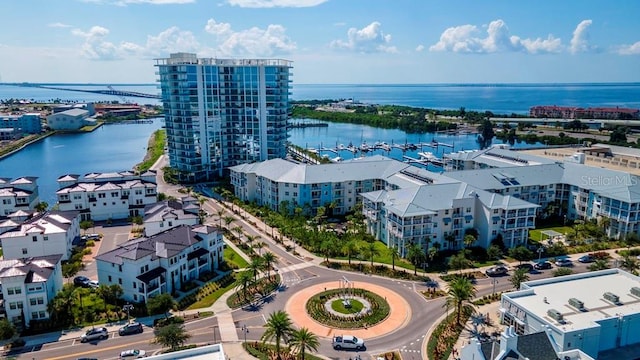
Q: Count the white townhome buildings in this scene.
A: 6